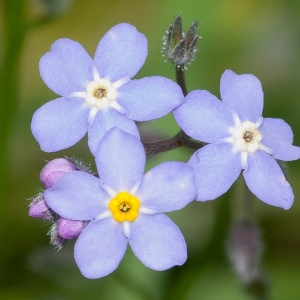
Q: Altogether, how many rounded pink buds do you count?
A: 3